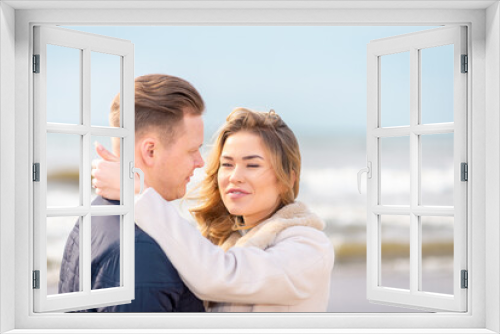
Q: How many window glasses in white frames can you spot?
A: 12